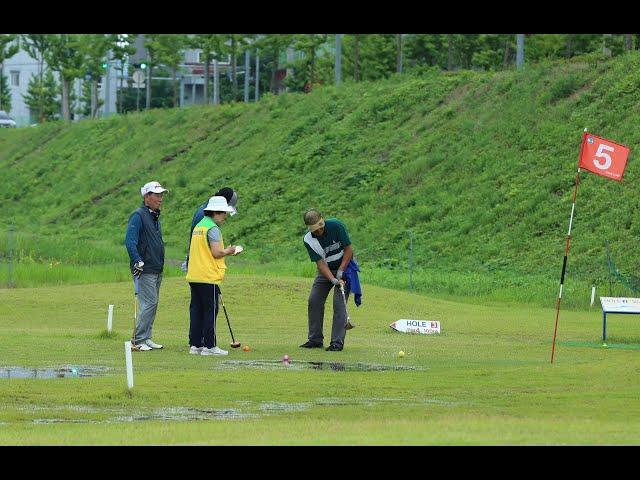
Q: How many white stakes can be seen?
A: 3